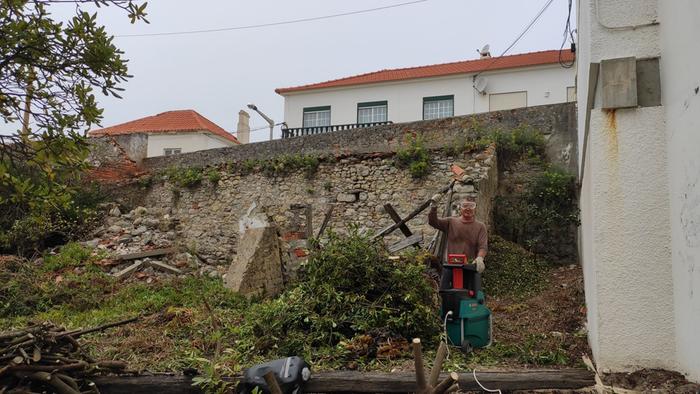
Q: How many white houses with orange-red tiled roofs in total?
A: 2